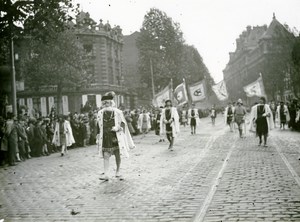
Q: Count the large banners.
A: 5